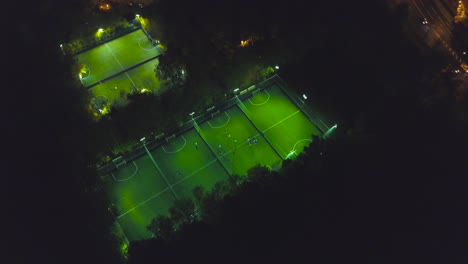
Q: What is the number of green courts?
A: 6